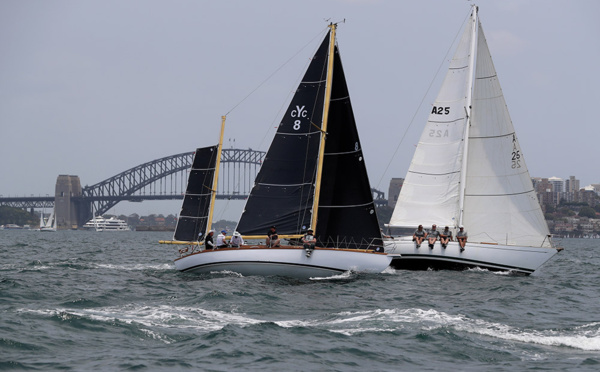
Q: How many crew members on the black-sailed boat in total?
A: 5